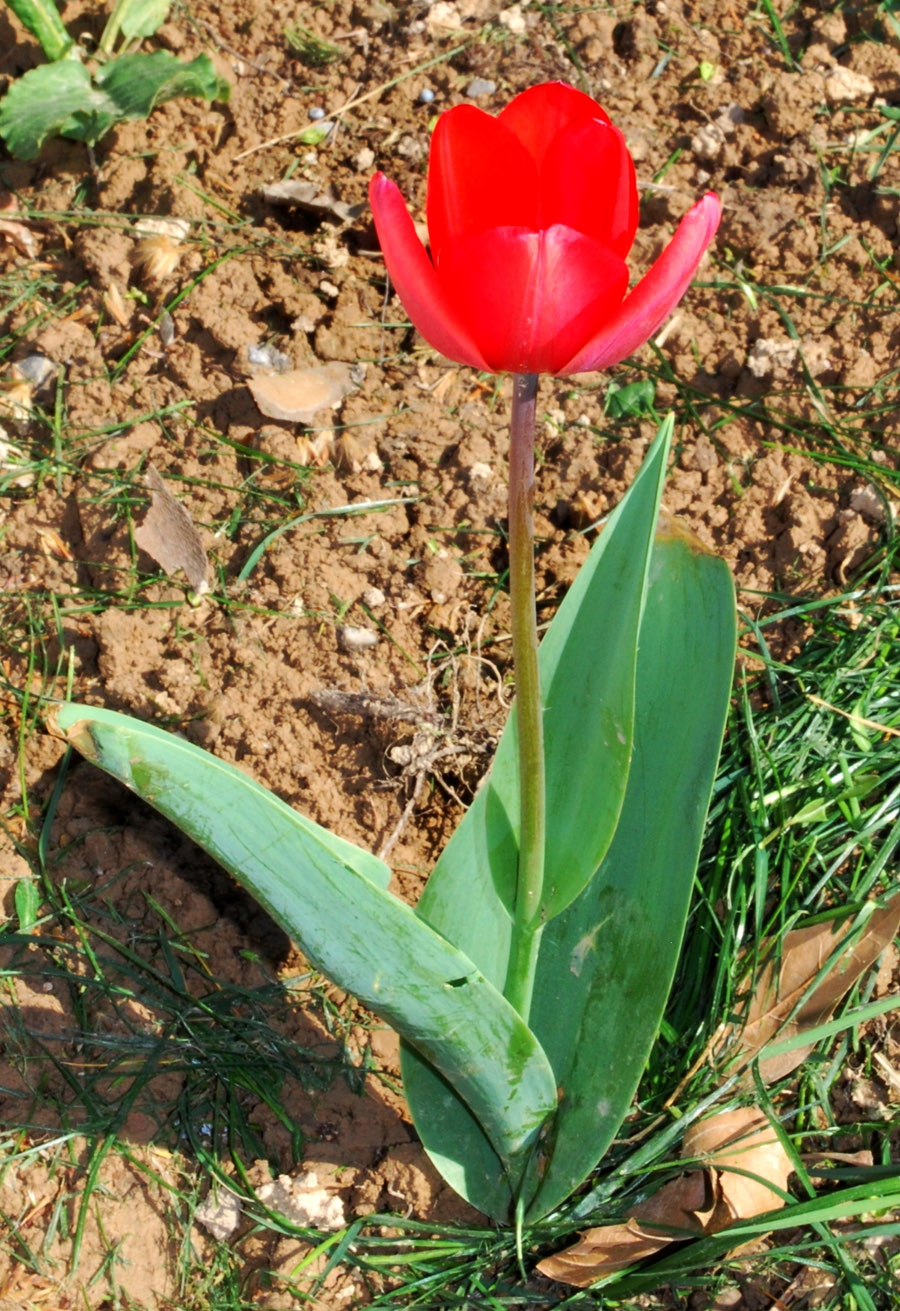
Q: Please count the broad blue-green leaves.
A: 3